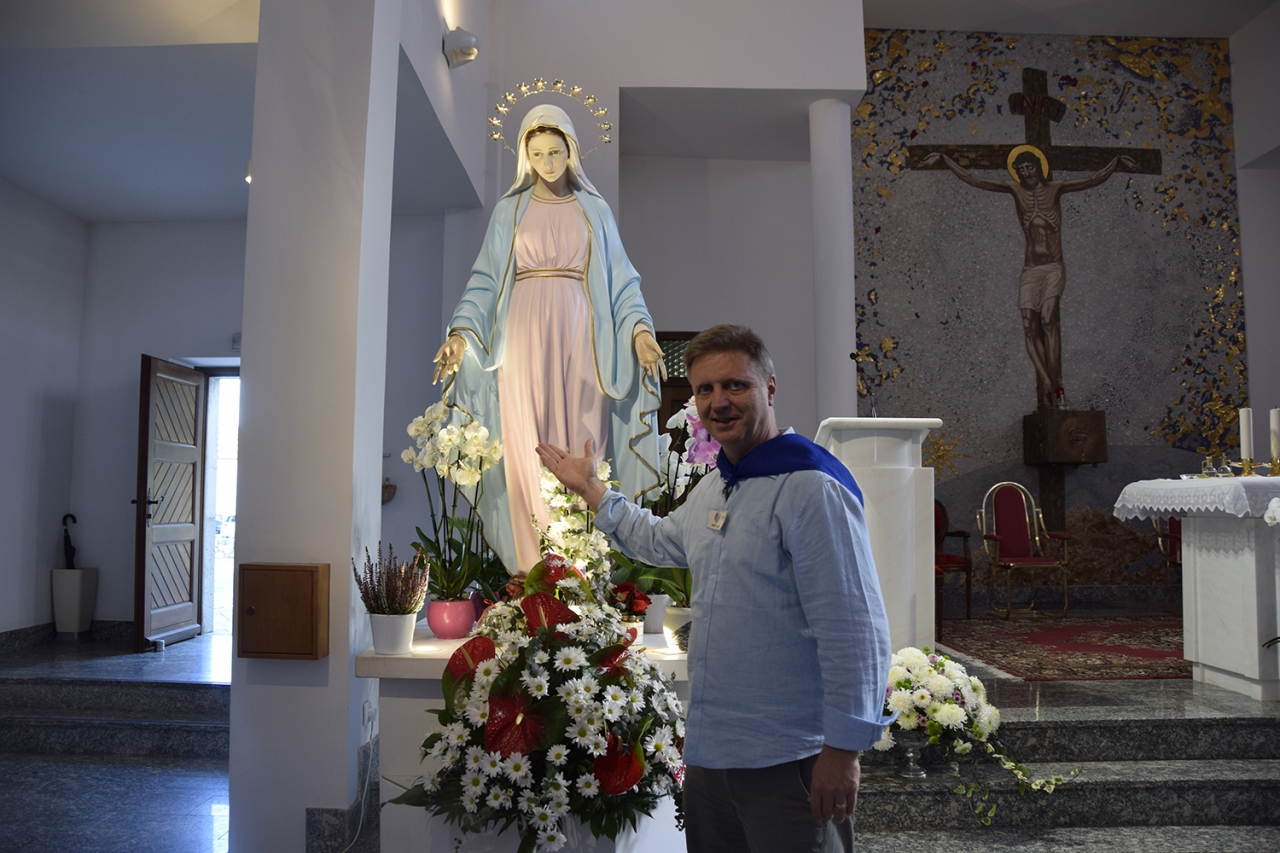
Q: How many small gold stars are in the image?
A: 12